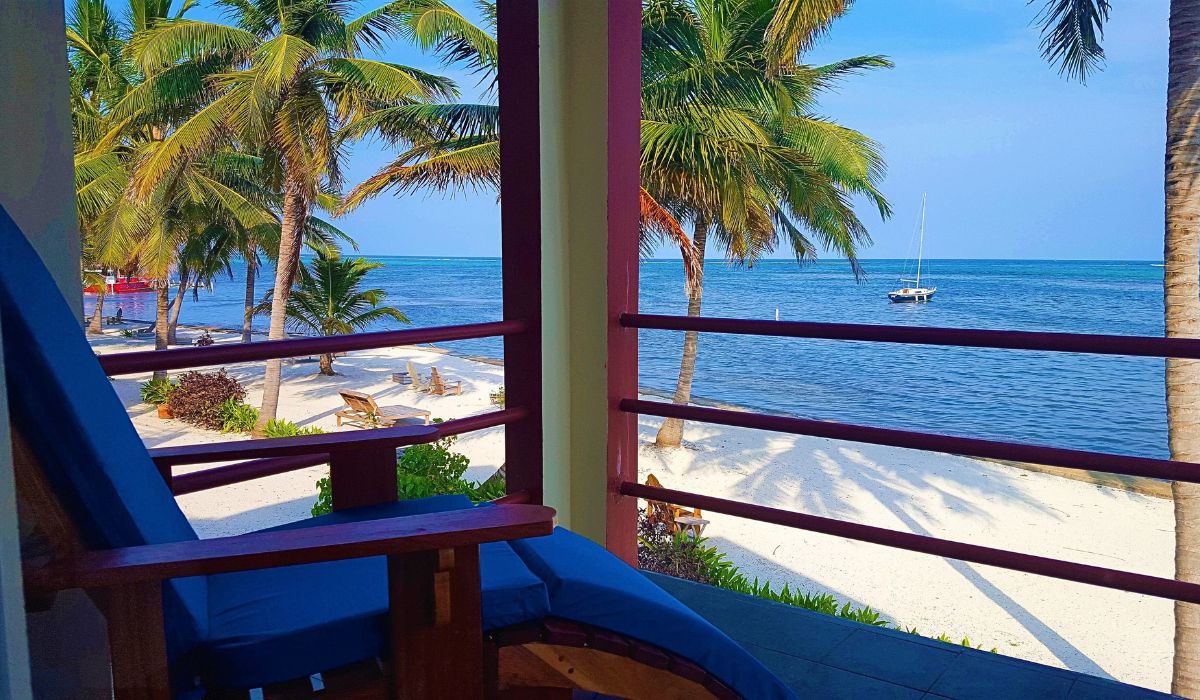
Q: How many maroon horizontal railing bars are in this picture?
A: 6